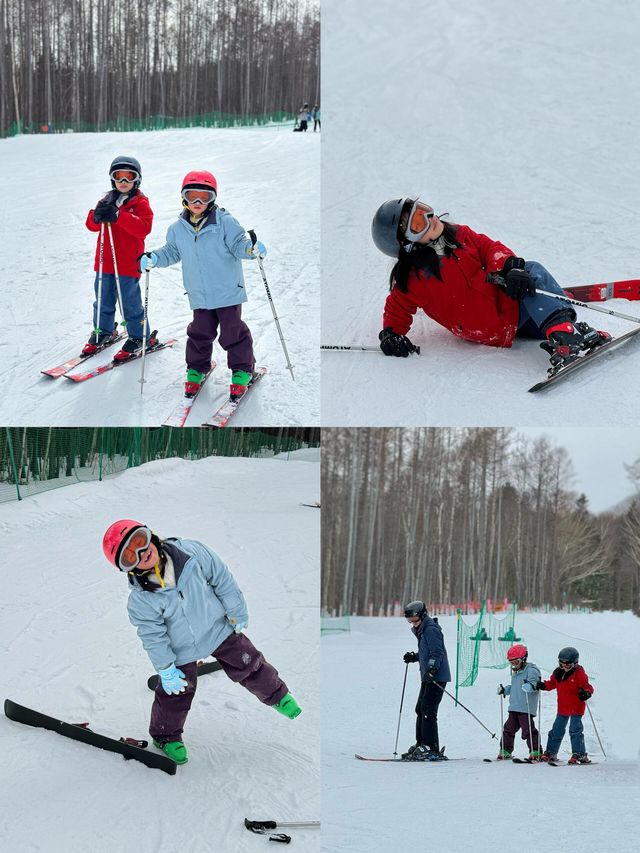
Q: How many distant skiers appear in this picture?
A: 2